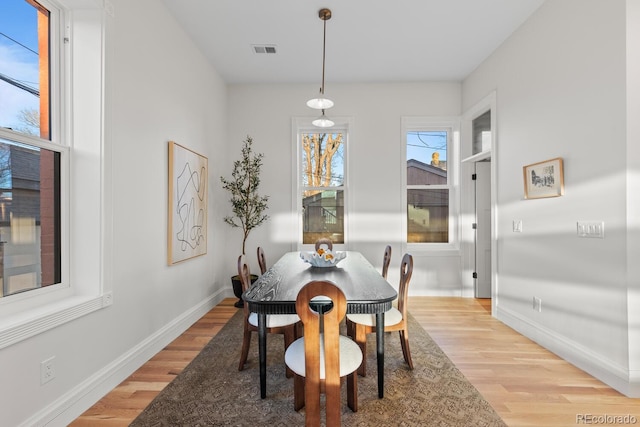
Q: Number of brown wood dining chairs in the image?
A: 6